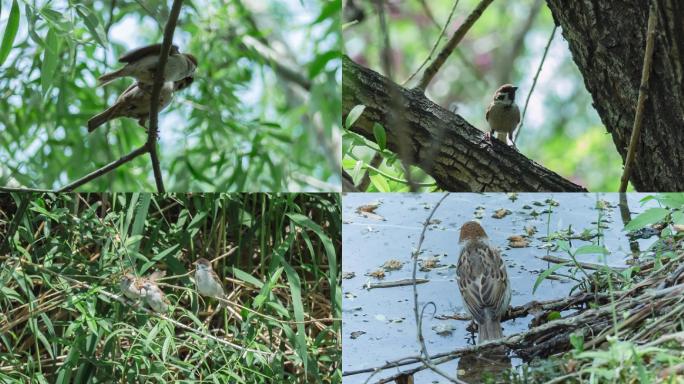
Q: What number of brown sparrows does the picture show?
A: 7